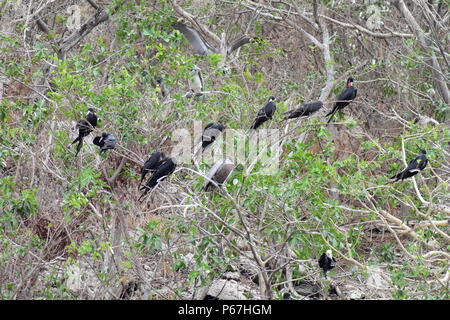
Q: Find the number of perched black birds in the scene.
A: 11